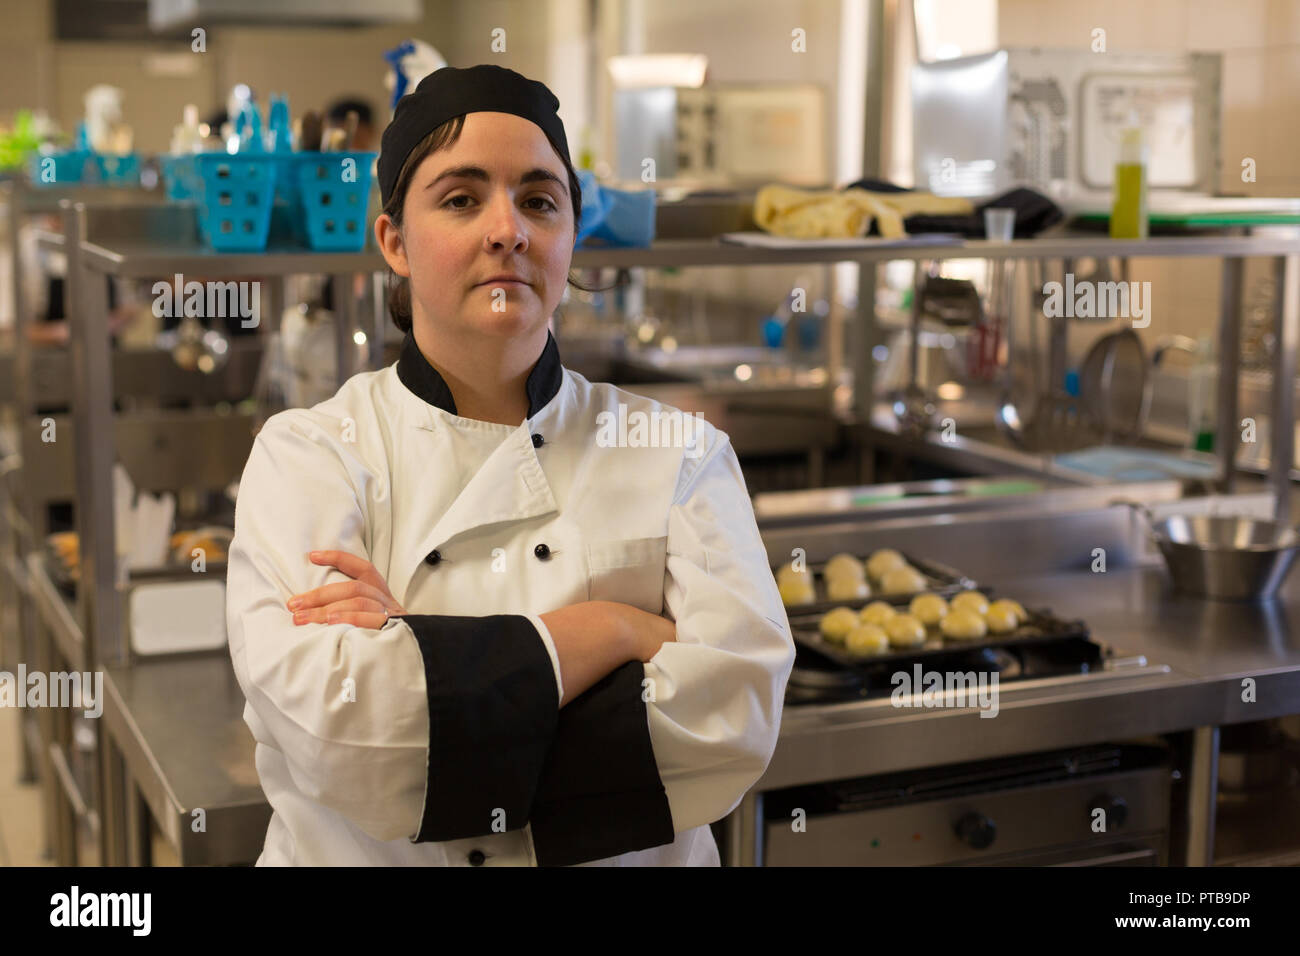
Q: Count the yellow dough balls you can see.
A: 15